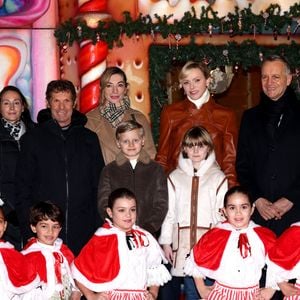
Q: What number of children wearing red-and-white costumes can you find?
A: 5